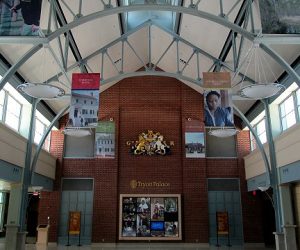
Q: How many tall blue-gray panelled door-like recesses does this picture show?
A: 2